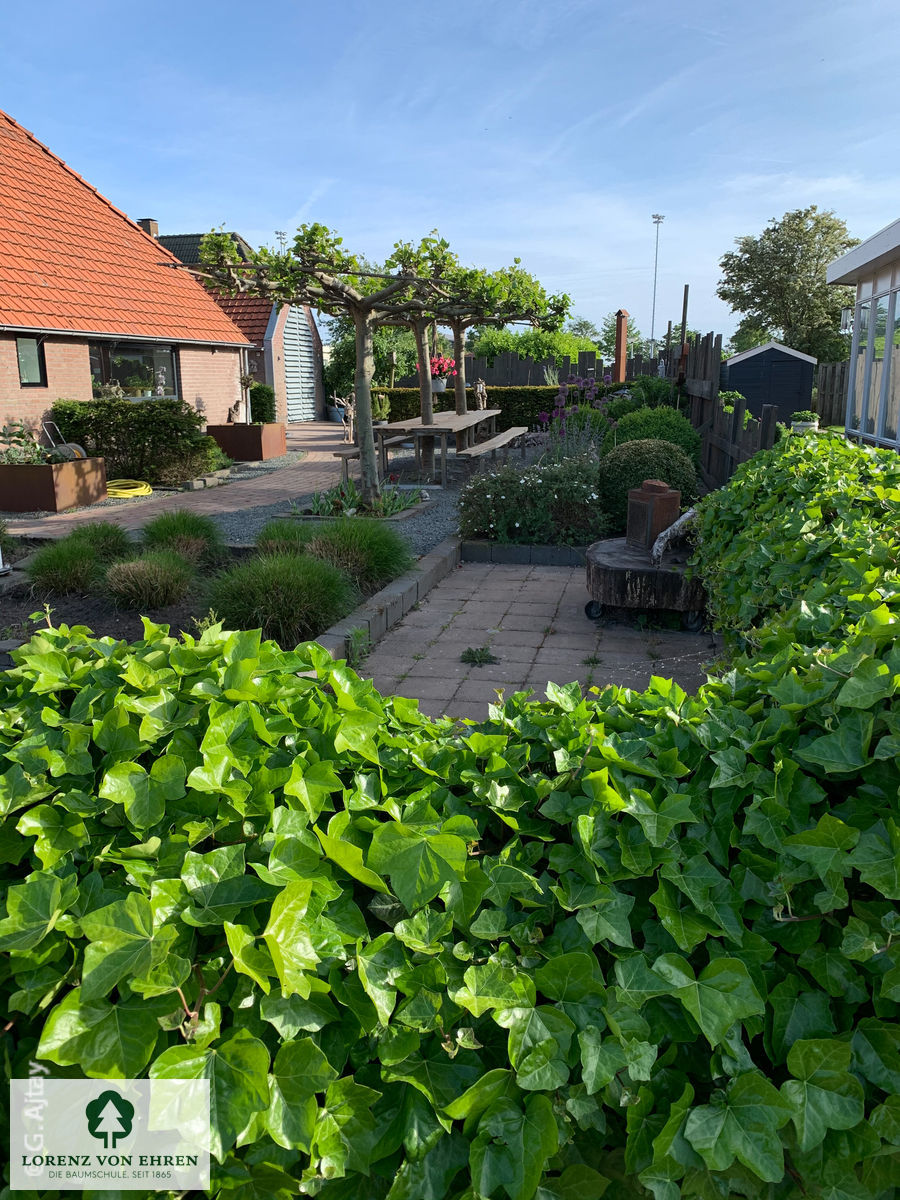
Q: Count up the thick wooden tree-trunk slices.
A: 1